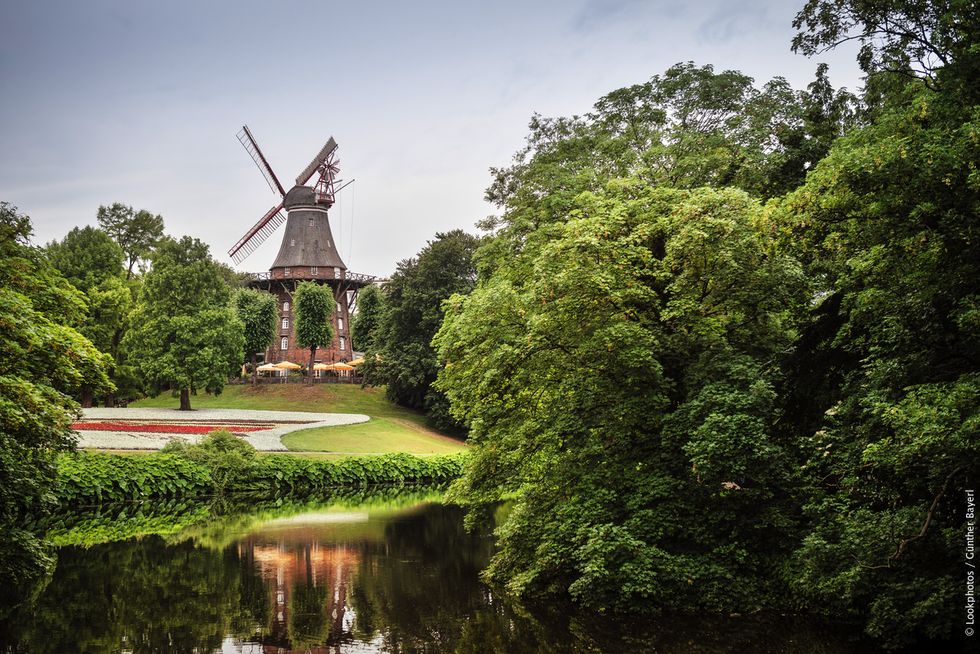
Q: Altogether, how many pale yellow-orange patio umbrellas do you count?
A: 5